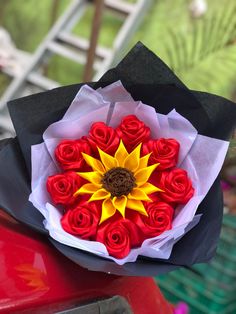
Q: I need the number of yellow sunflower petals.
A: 14